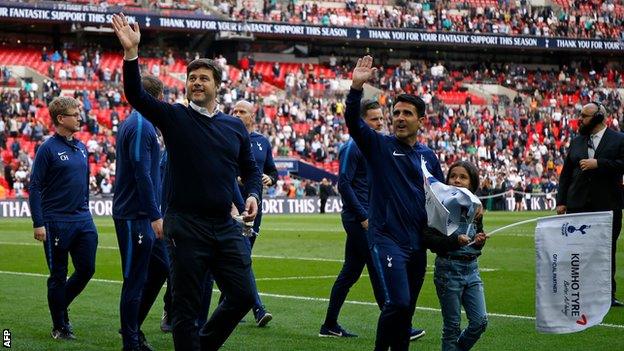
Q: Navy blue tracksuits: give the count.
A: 5